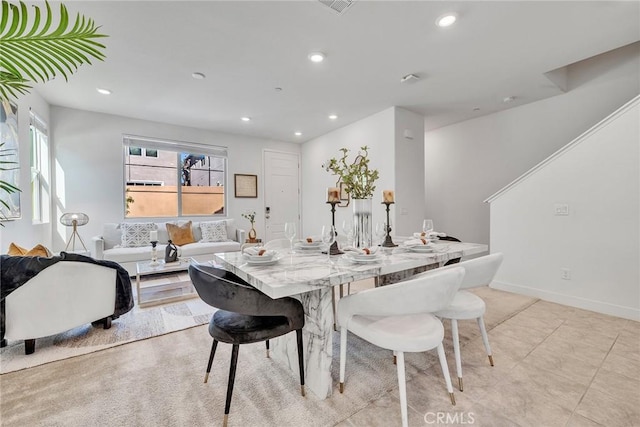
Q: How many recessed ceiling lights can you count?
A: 6